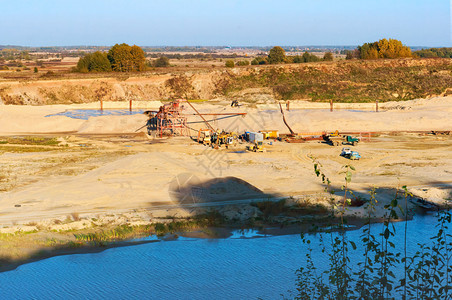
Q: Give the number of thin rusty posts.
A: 5